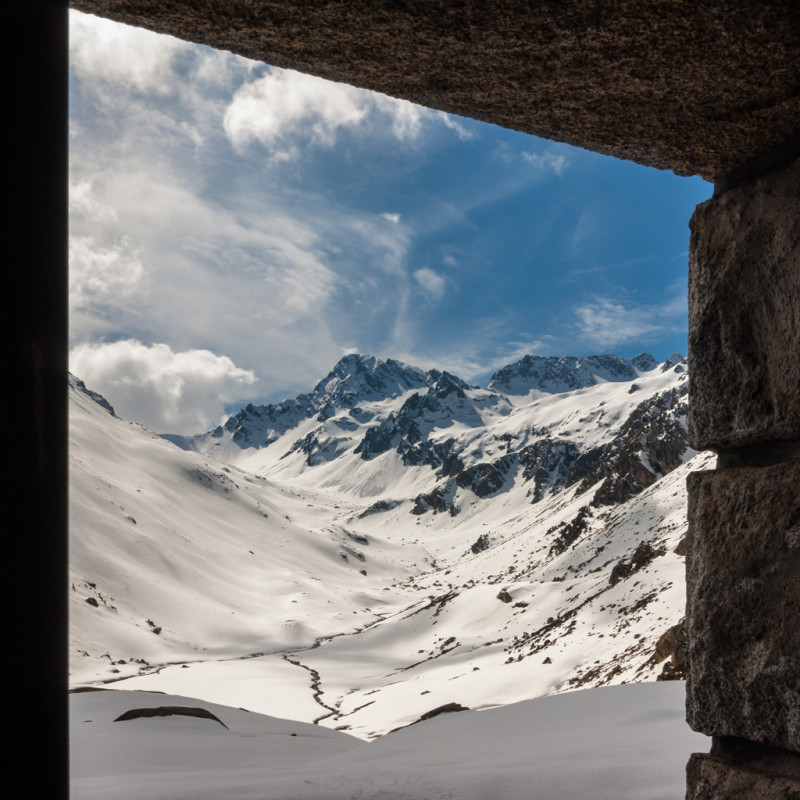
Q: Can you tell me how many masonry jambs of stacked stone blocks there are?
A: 1